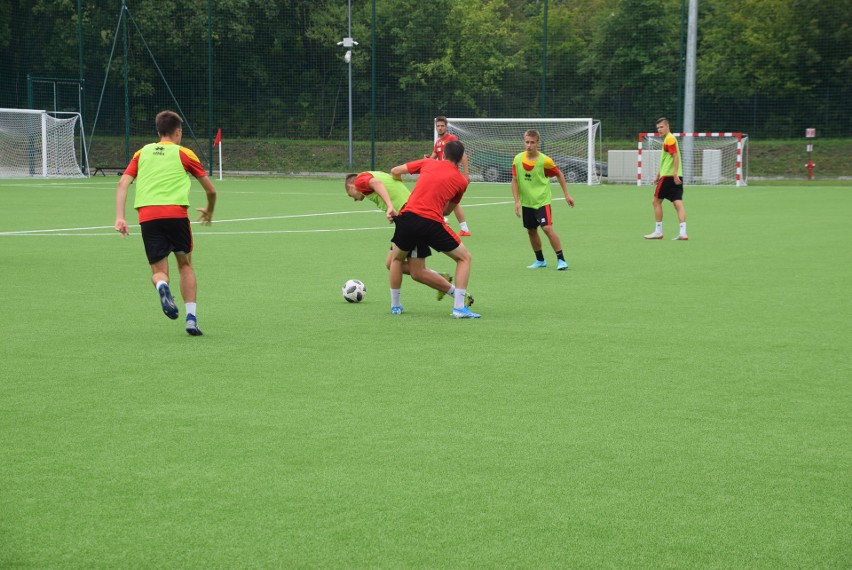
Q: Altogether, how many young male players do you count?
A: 6